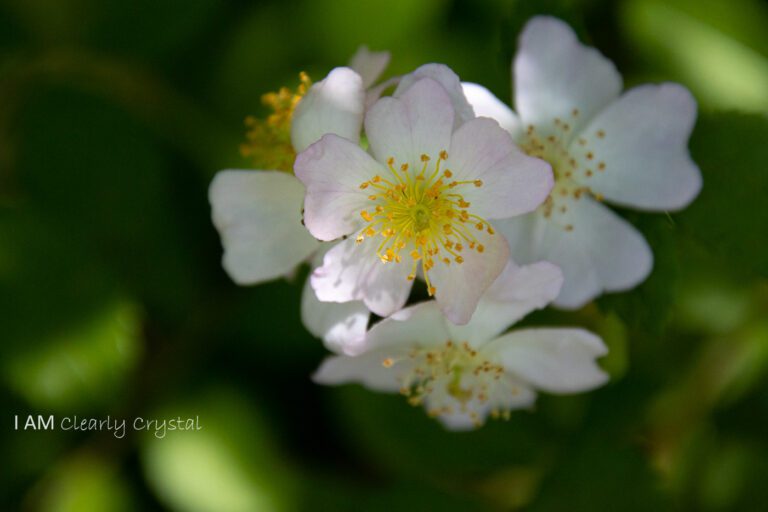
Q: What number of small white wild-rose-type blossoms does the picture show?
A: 4